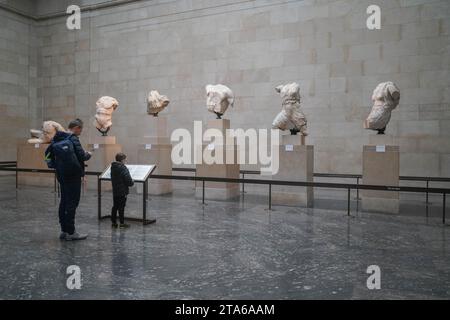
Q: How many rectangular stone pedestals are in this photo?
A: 6